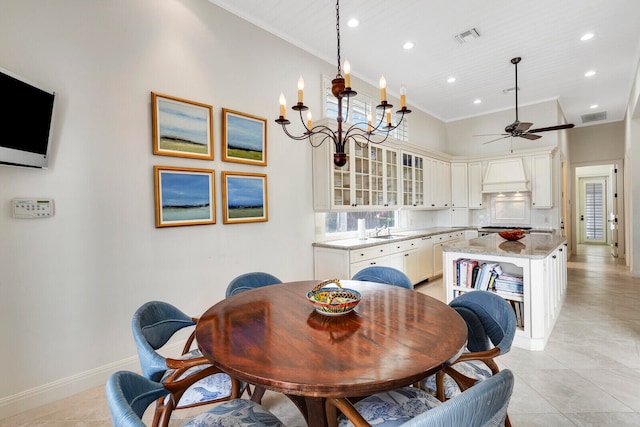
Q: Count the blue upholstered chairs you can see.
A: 6